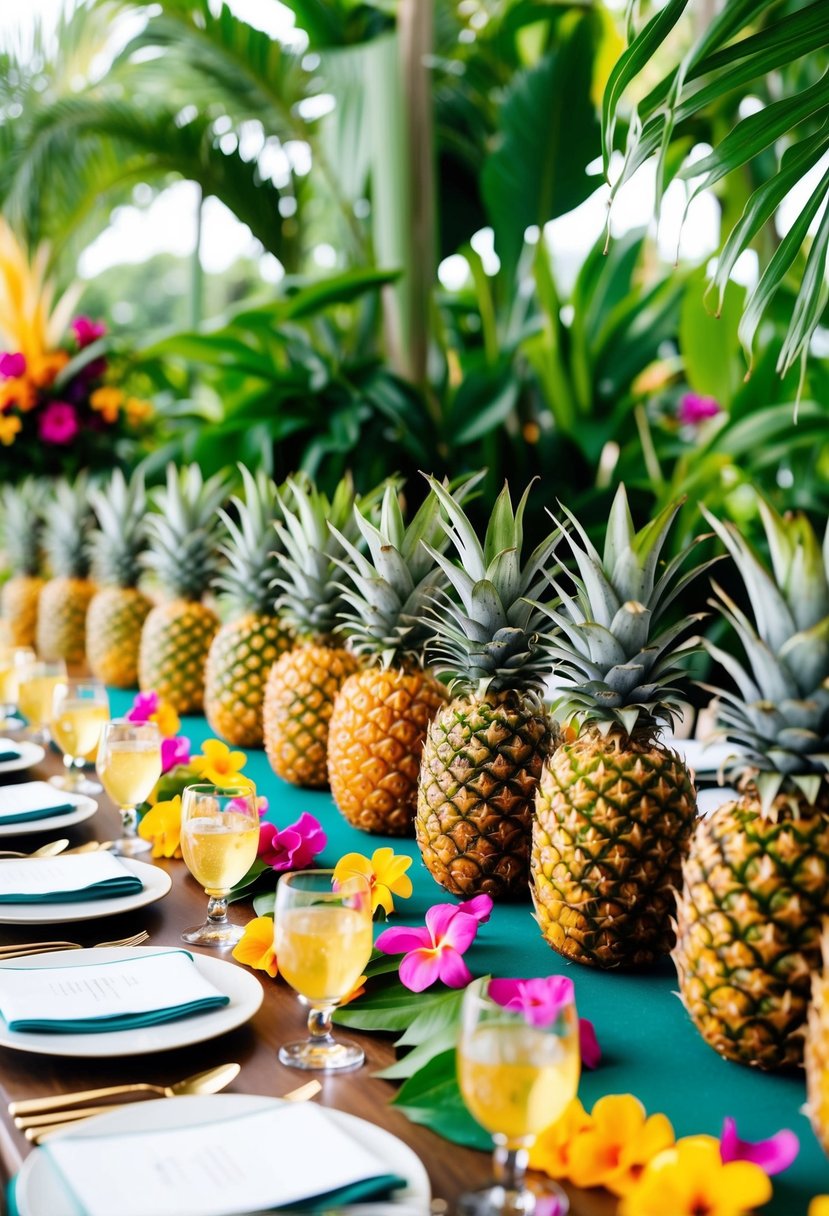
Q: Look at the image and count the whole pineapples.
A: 10